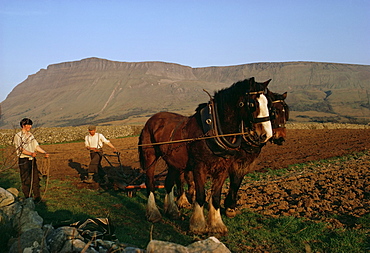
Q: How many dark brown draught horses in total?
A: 2